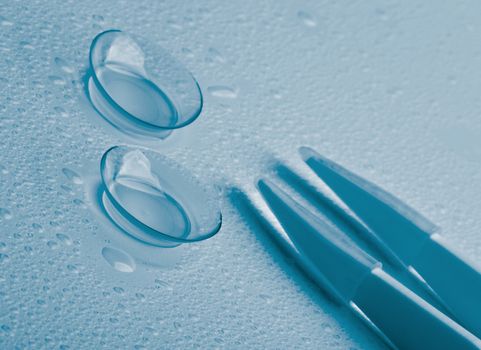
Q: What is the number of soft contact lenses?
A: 2